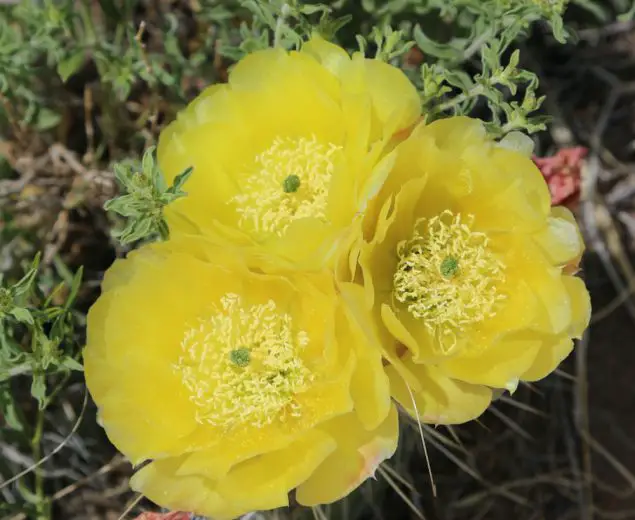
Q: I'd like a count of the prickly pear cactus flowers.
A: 3